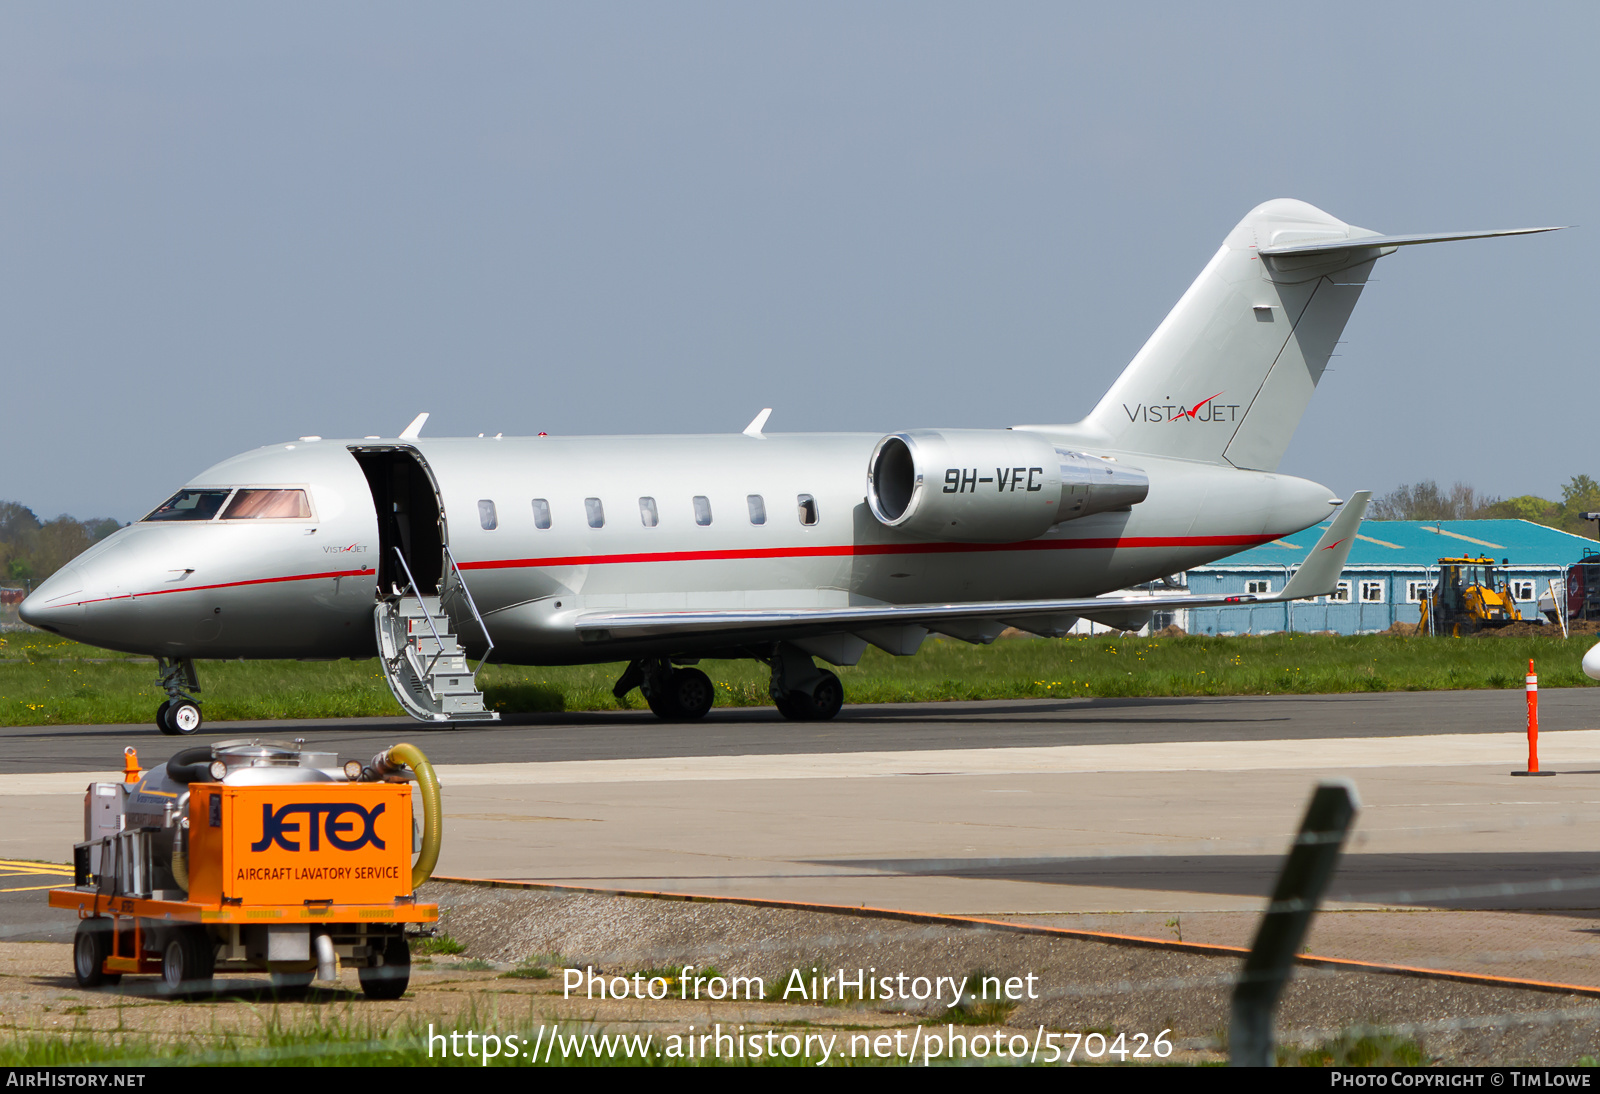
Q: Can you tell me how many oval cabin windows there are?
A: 7